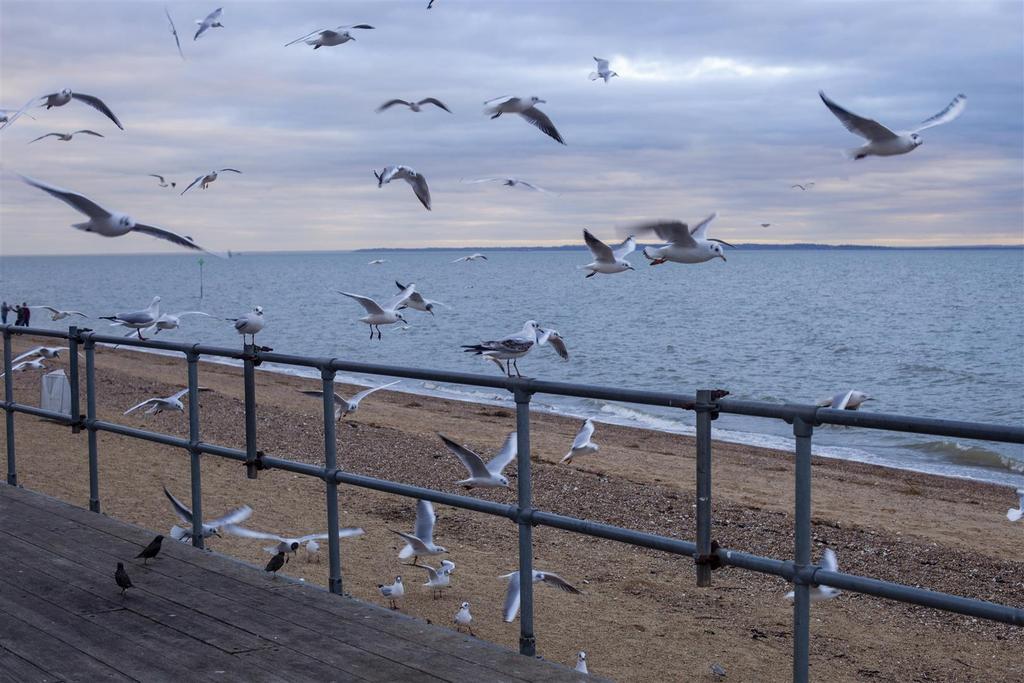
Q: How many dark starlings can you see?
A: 3